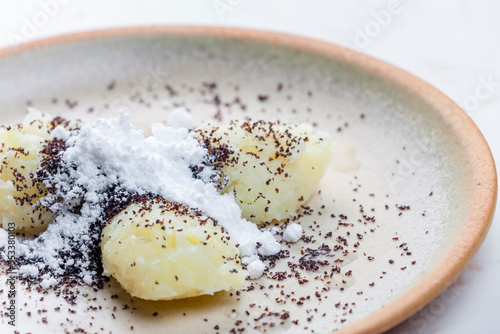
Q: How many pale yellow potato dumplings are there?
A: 3